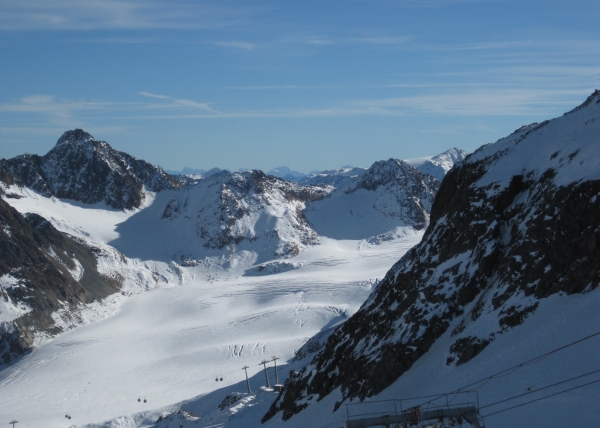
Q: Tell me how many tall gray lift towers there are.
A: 3